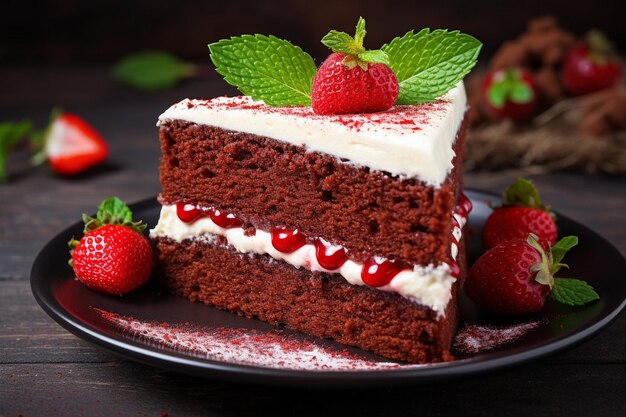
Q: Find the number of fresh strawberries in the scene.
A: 7